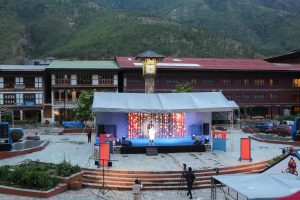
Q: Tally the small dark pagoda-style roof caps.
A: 1